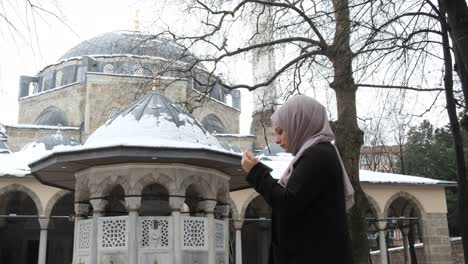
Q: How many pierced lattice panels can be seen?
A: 5